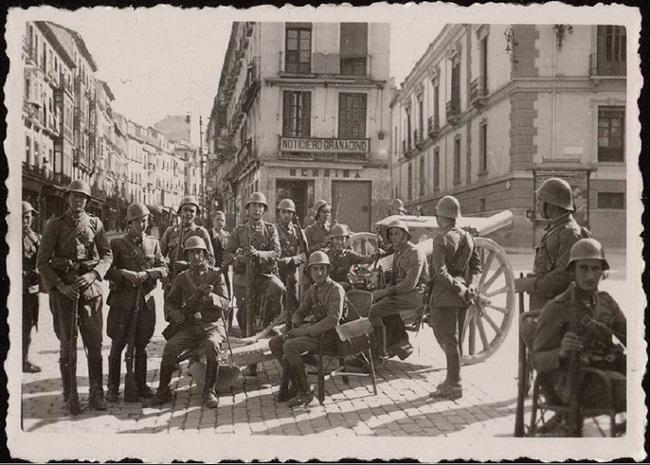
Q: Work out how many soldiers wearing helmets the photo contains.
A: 15